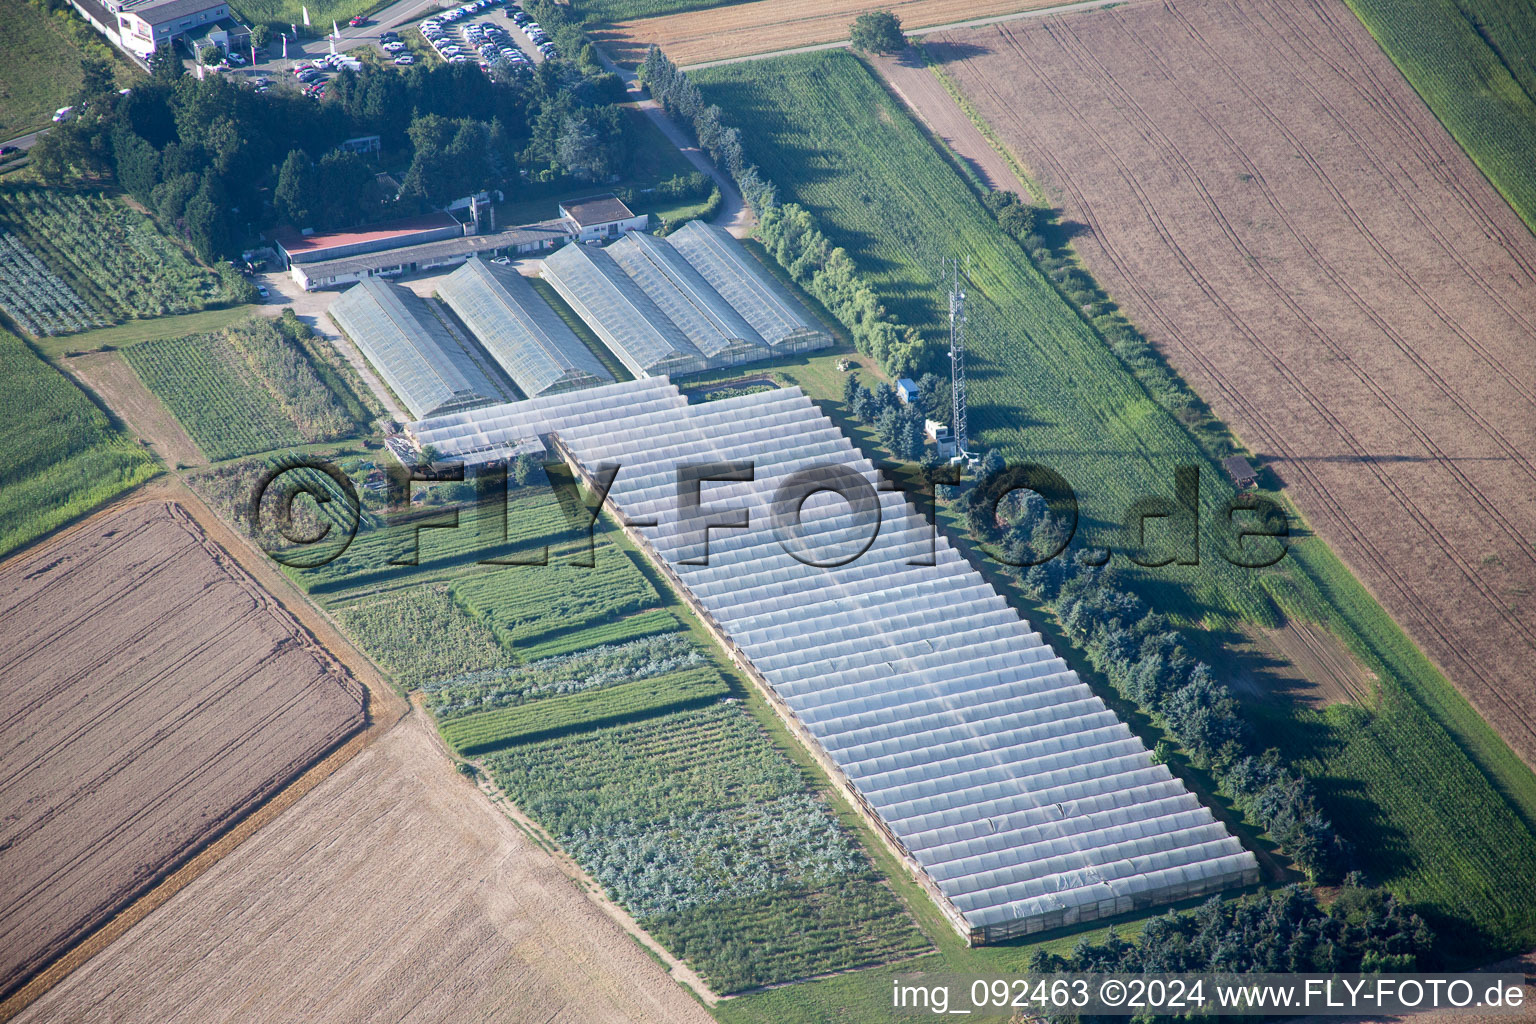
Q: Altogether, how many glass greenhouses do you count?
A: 5